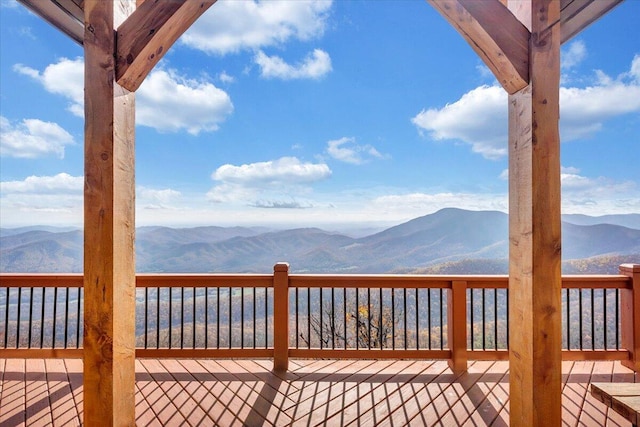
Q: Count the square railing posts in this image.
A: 3